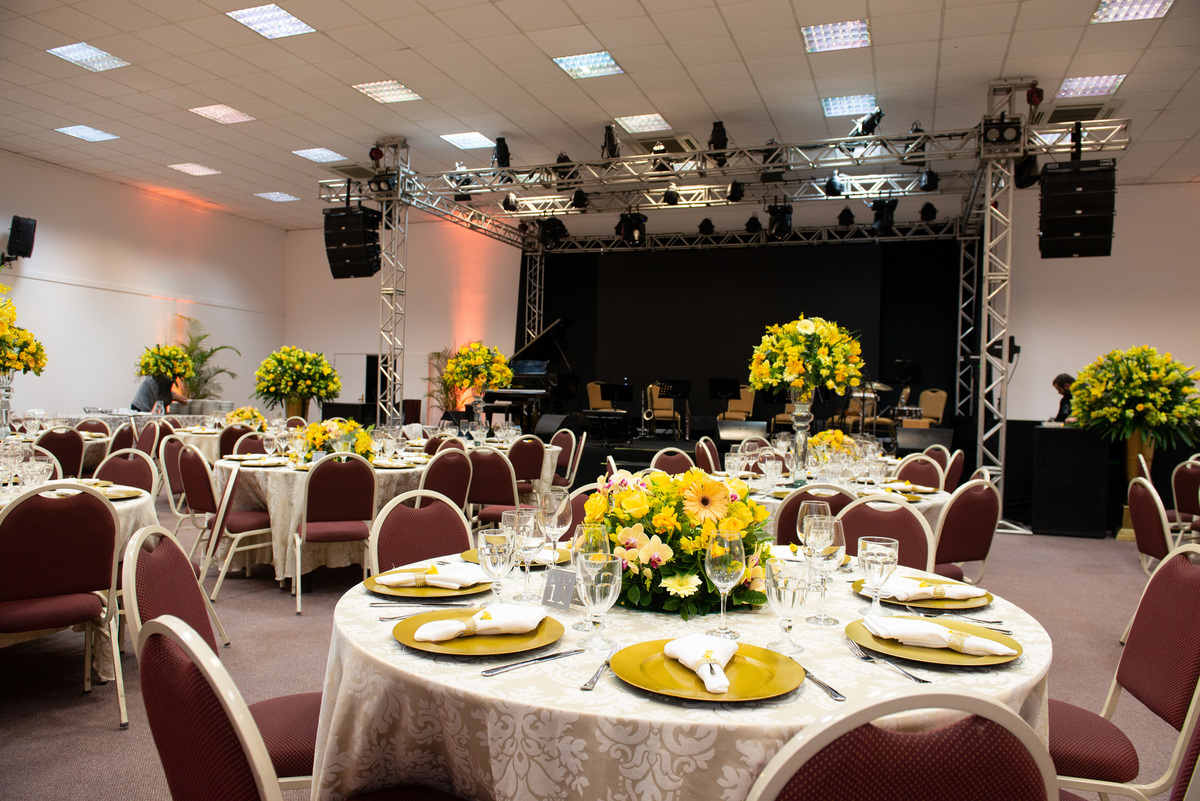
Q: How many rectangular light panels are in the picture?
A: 15